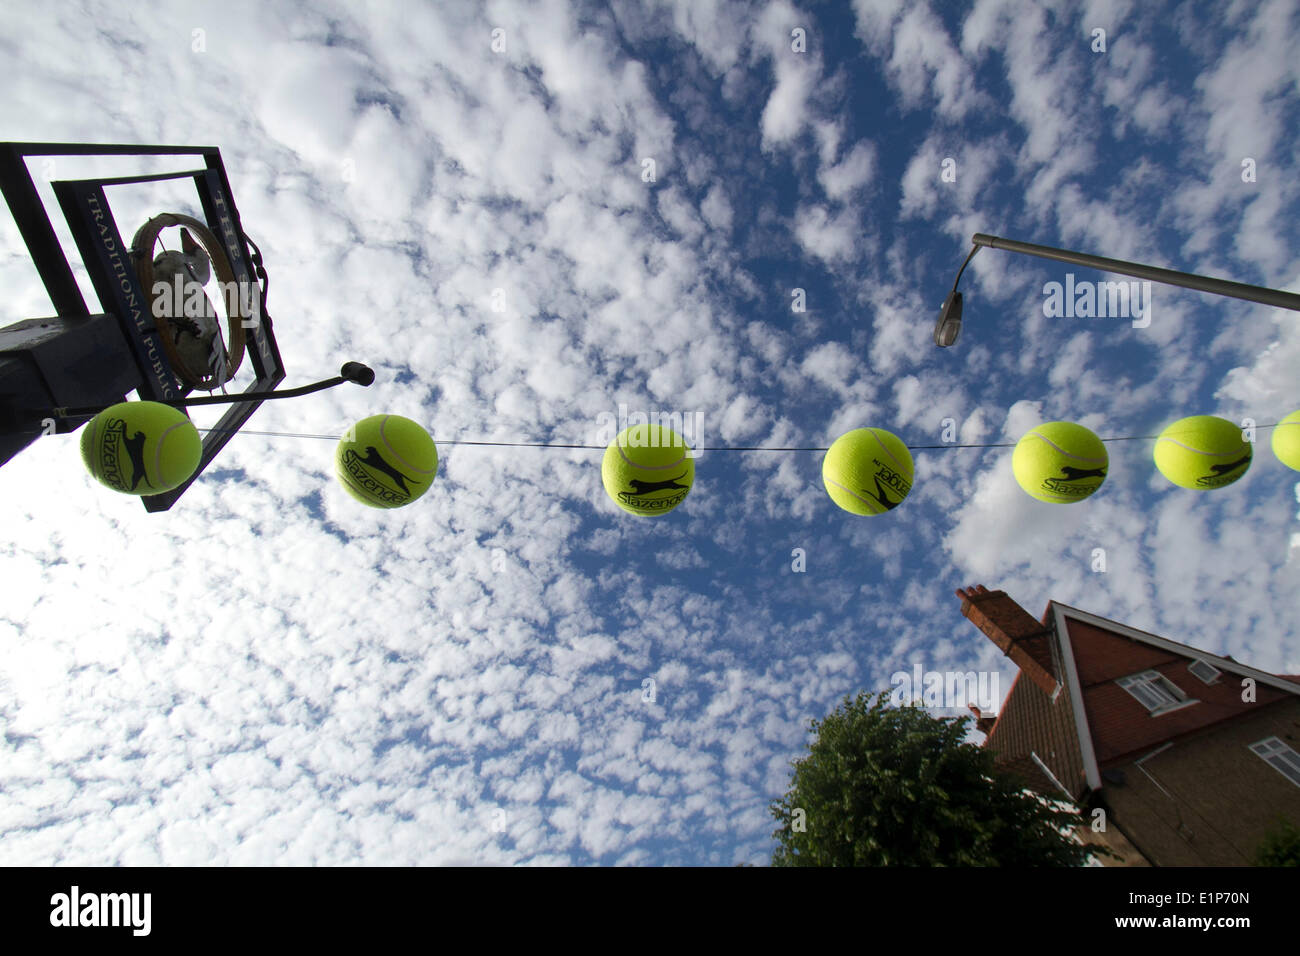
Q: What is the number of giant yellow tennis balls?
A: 7